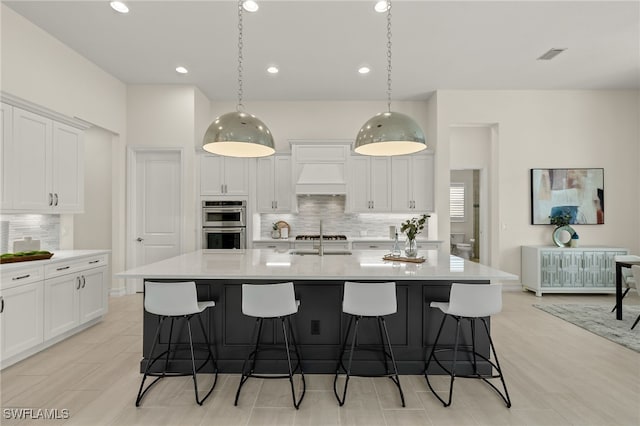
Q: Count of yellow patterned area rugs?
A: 0